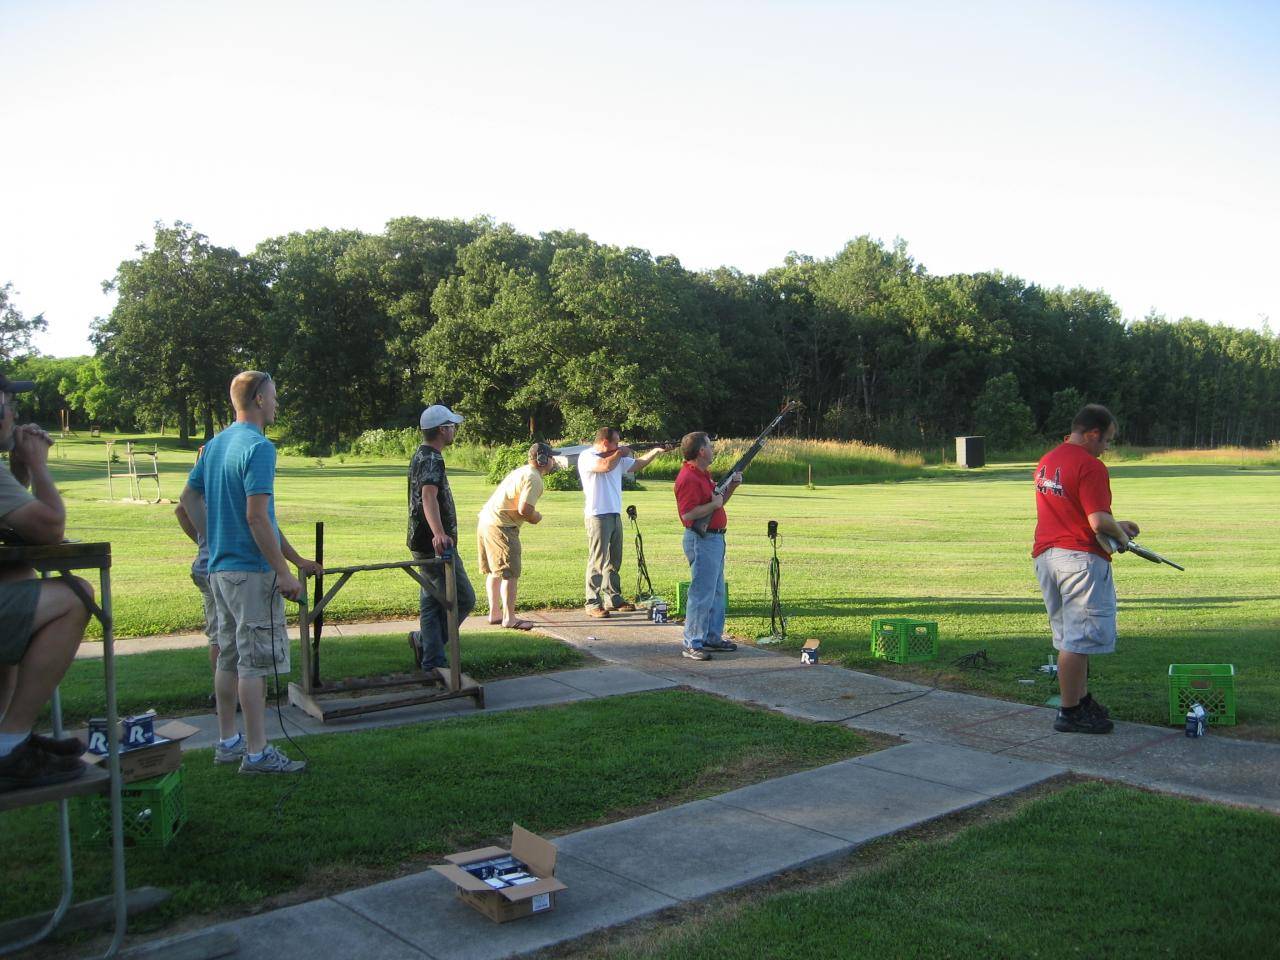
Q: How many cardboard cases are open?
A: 2